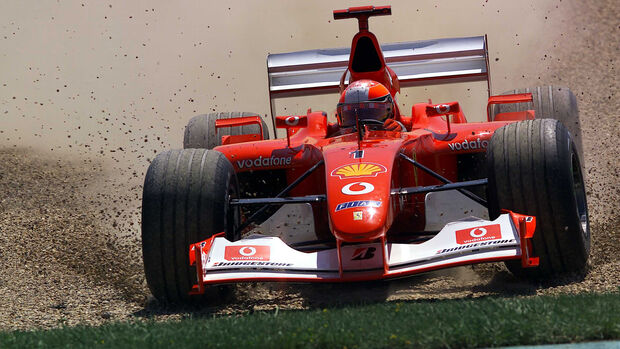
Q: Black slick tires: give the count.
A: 4